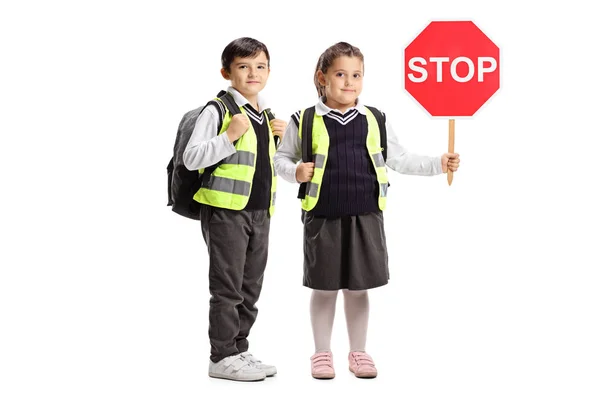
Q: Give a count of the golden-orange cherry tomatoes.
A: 0